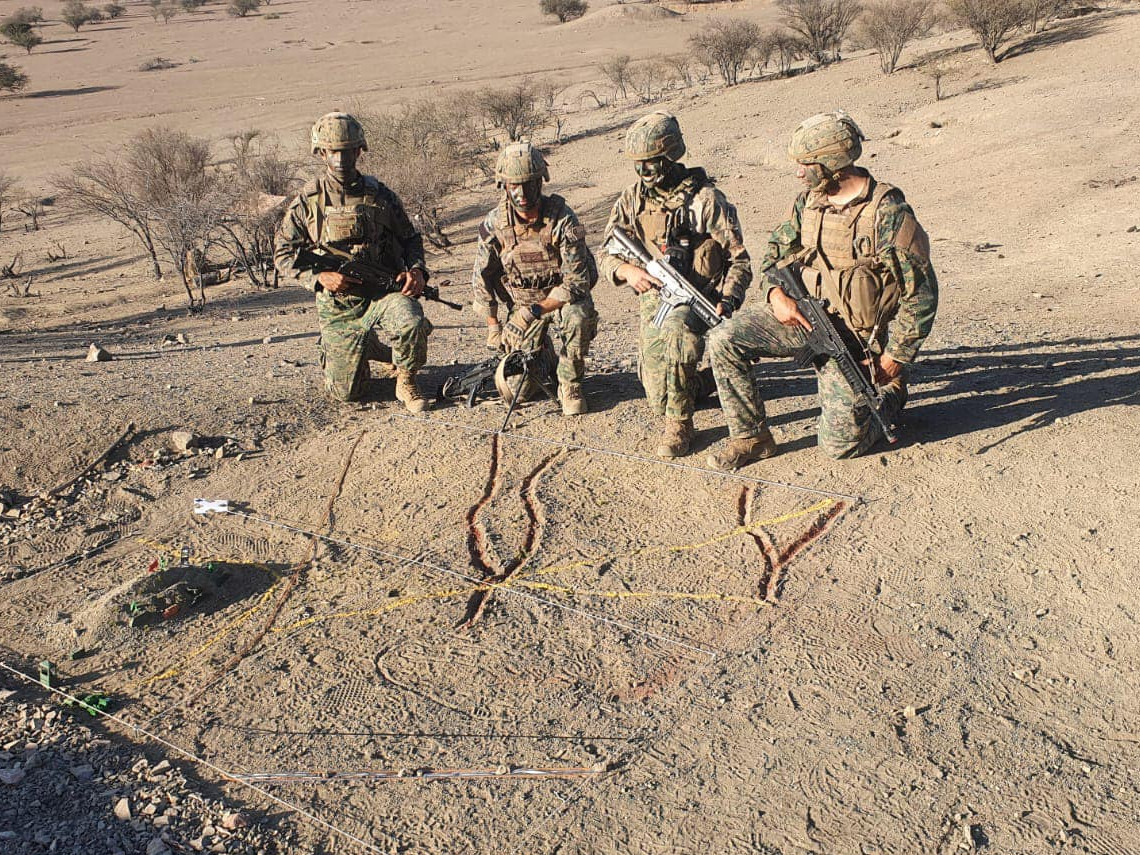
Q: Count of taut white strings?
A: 3